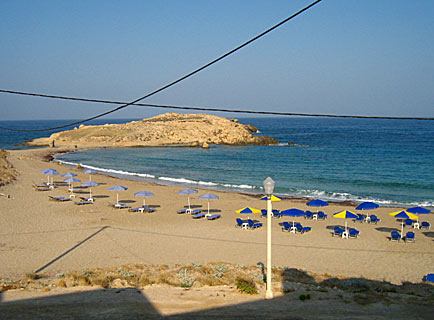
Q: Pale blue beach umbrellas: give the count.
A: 10